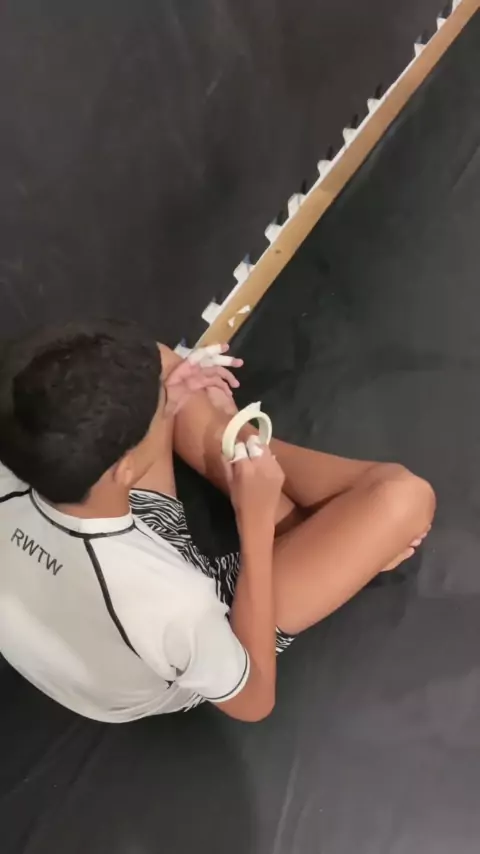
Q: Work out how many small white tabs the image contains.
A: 11